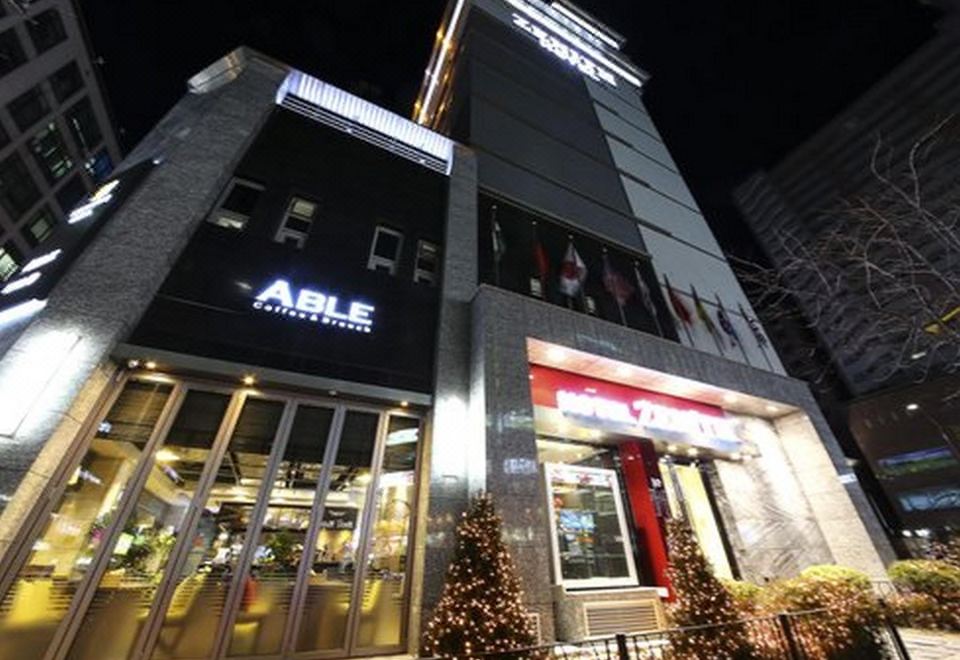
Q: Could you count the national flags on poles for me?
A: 9